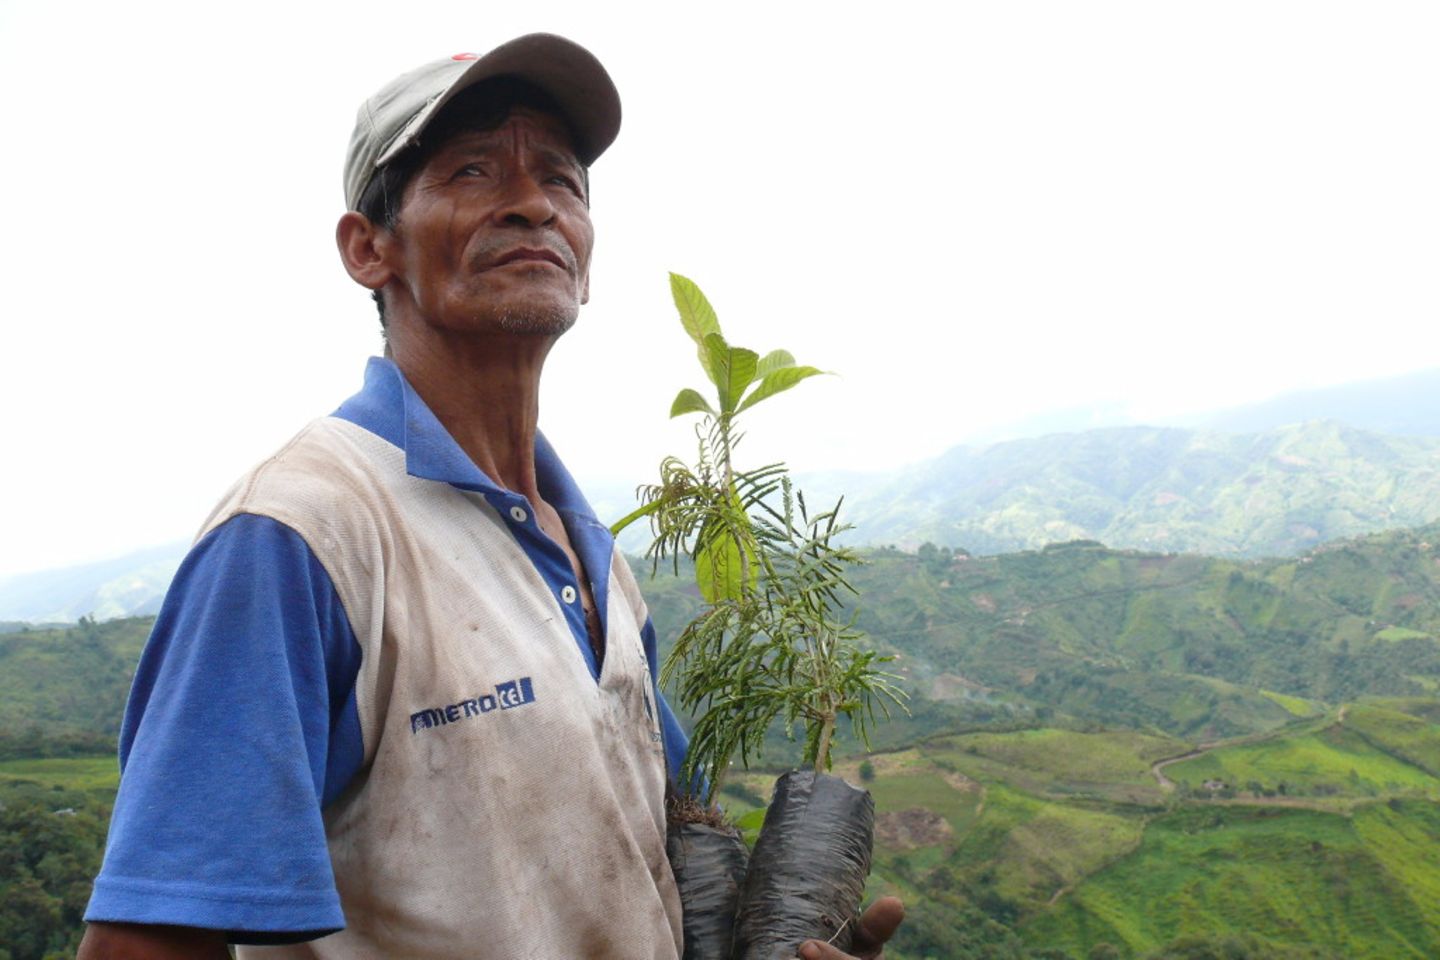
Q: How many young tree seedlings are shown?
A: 2